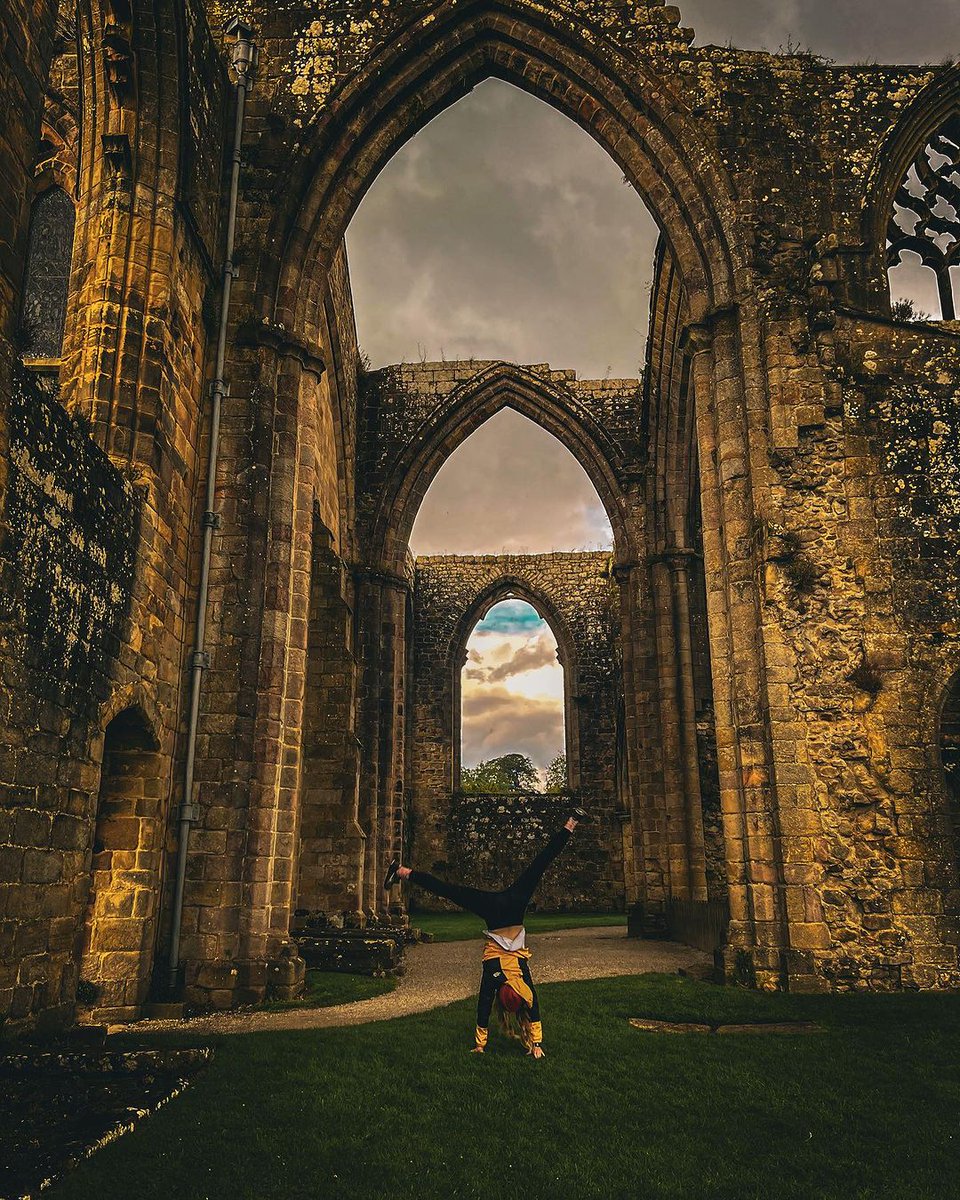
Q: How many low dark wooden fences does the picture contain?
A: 1